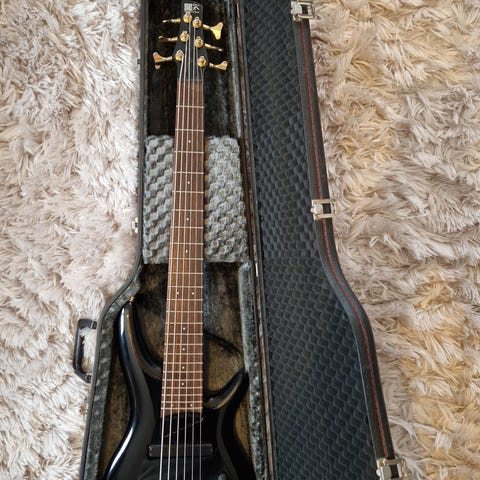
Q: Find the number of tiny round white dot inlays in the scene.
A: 12